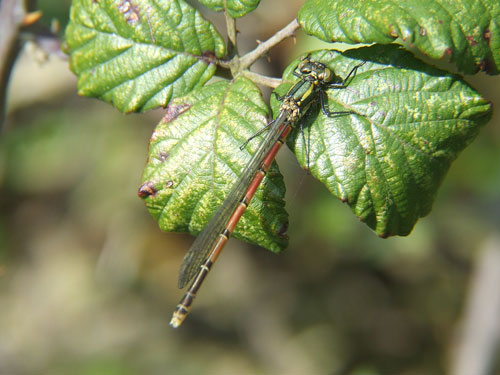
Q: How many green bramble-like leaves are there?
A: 5